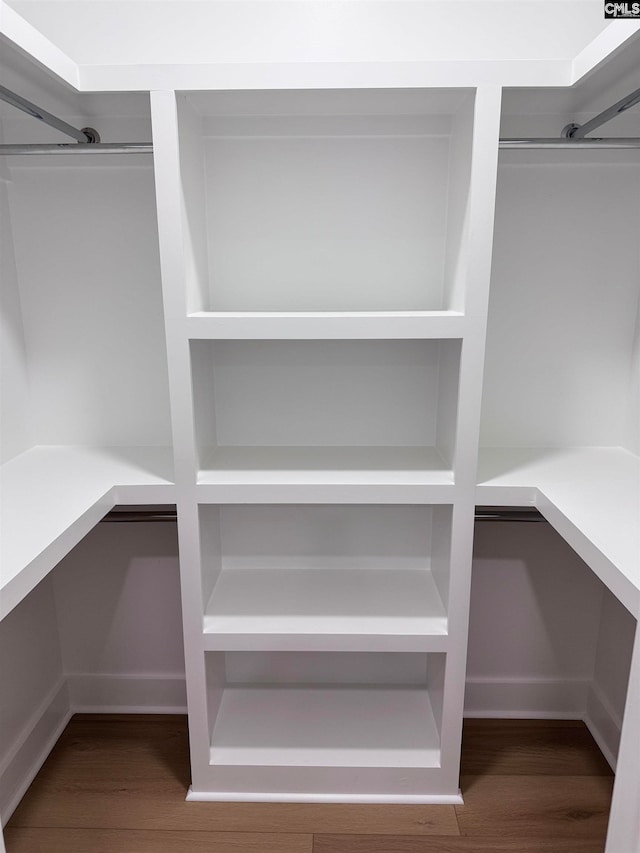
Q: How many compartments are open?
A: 4